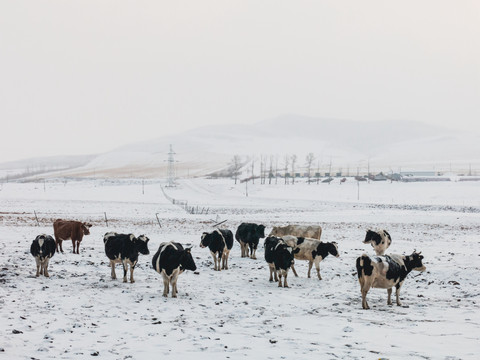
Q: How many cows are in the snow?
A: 11